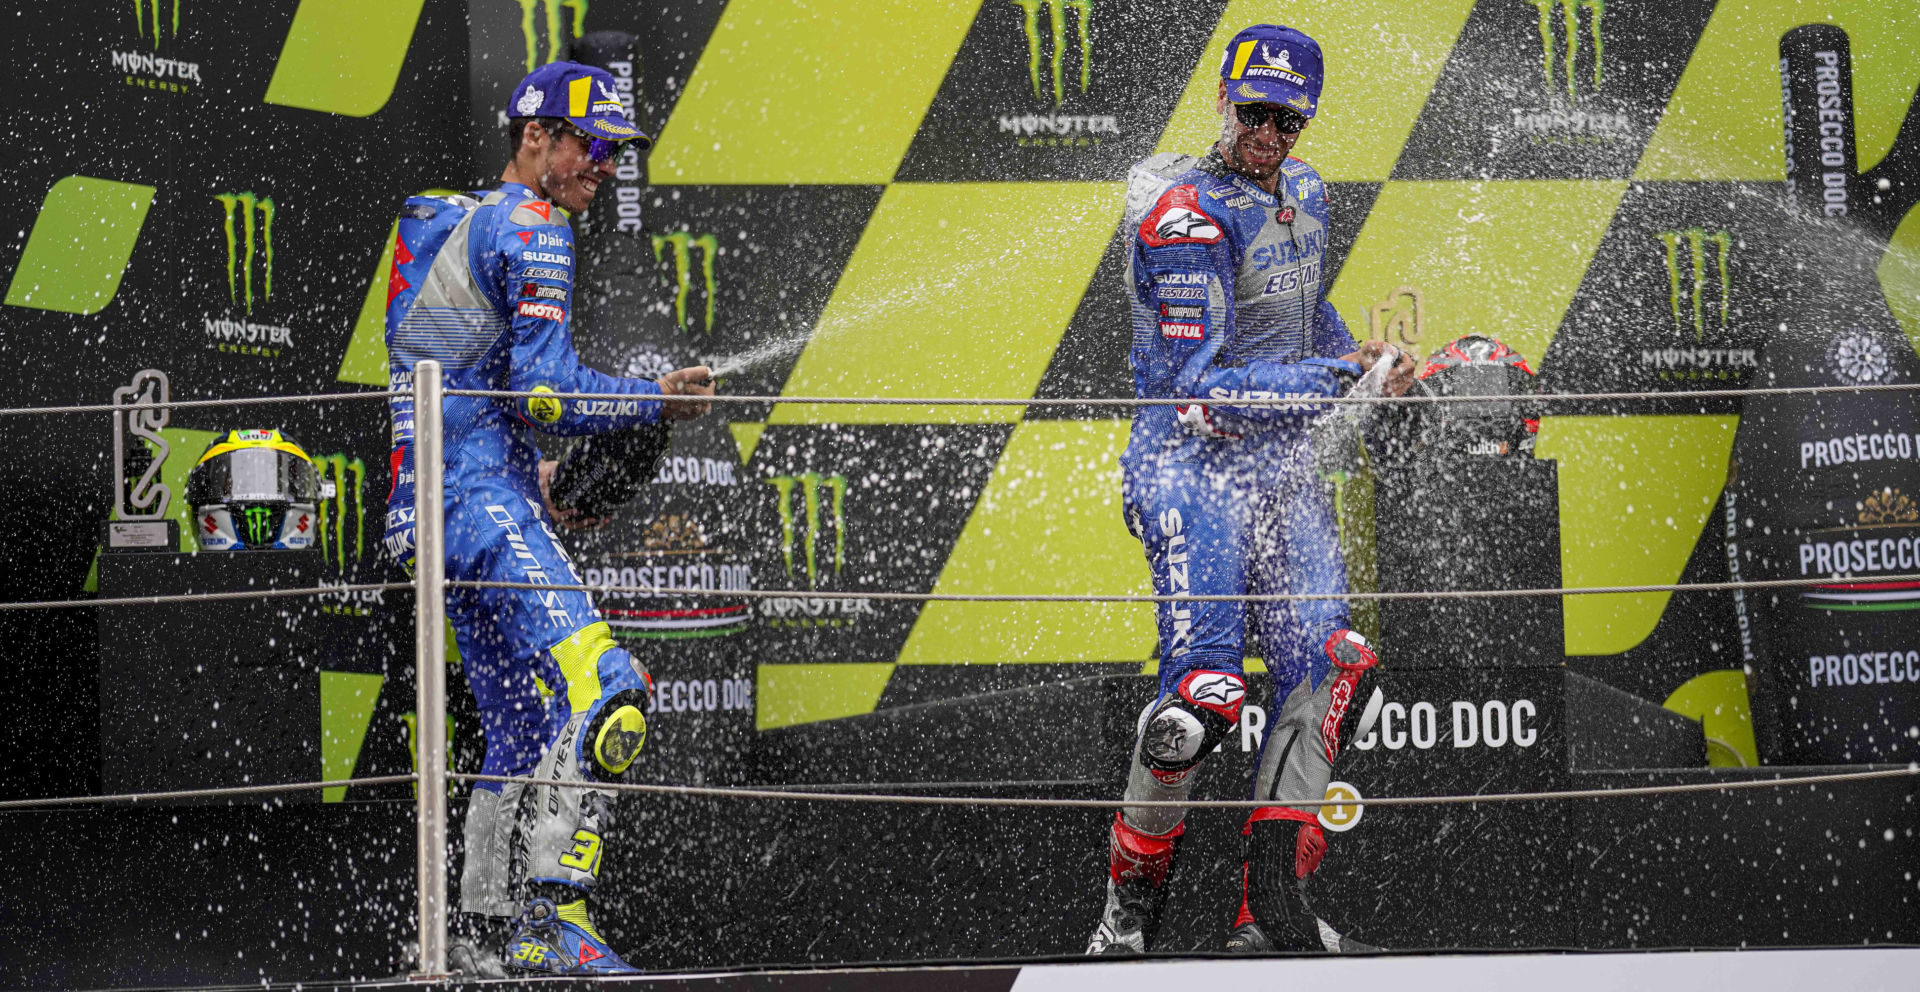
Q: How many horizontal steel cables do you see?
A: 3